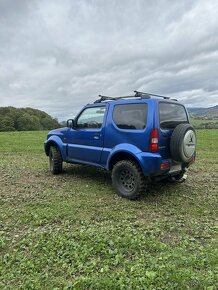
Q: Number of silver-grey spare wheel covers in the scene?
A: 1